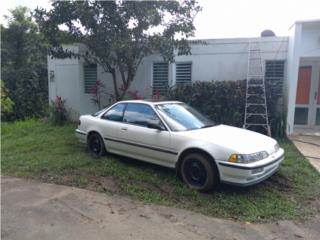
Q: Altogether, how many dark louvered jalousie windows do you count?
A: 4